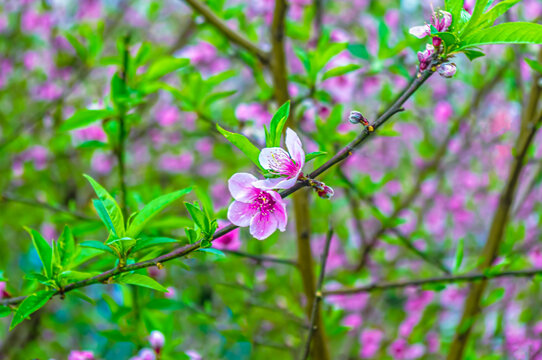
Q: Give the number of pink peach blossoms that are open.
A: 2